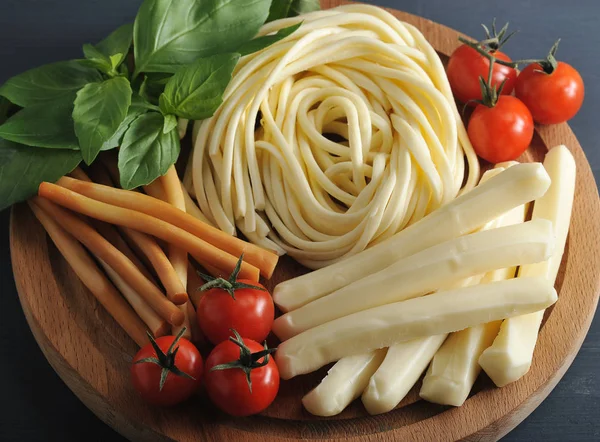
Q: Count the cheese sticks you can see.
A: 7